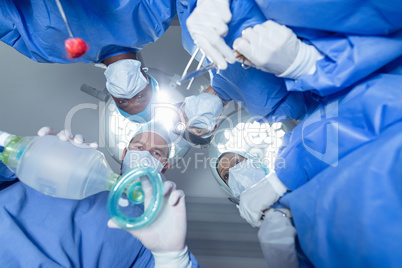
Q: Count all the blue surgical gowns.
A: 4